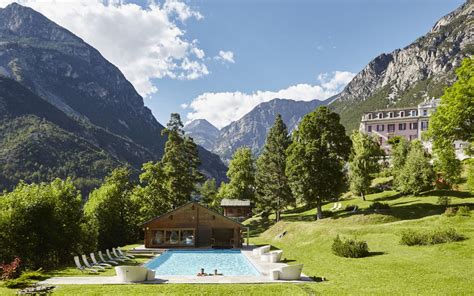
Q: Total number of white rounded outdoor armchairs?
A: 4